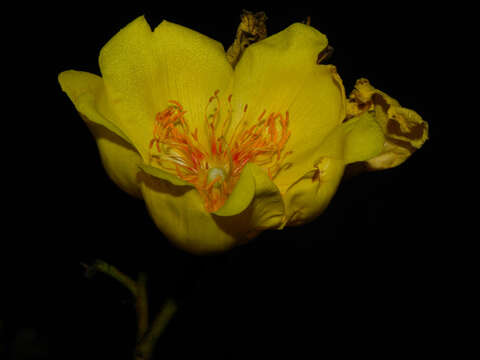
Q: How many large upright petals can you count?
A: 2